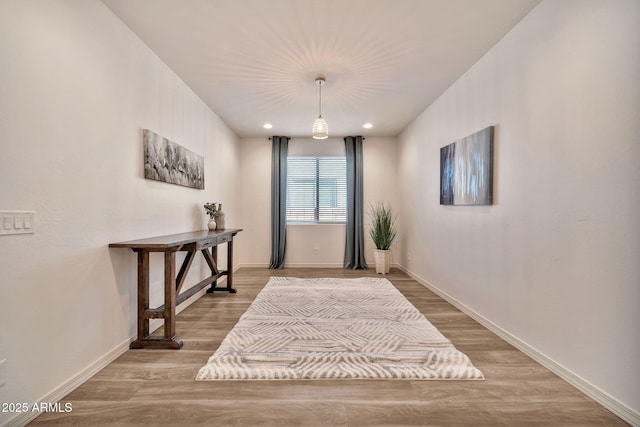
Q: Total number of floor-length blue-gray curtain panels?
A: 2